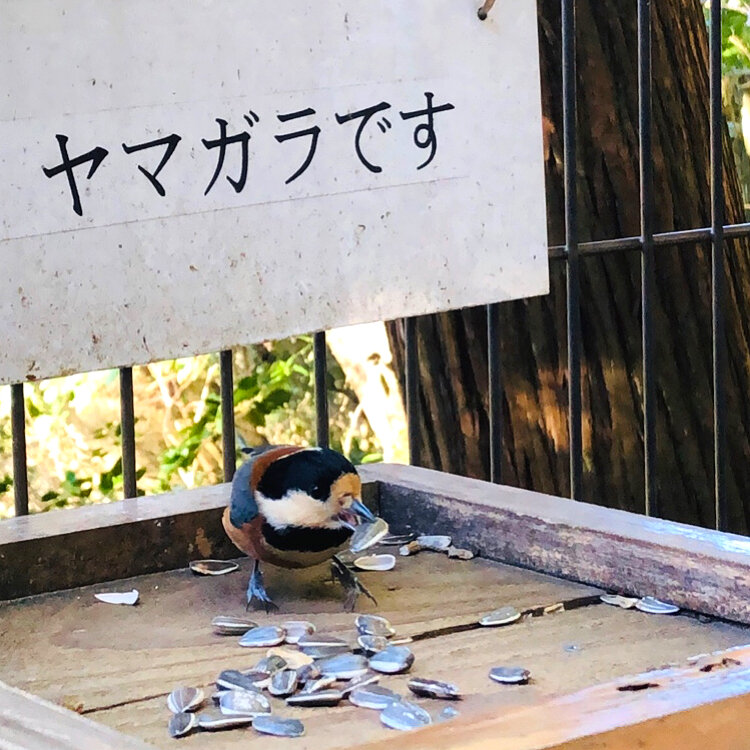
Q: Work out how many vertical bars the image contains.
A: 9